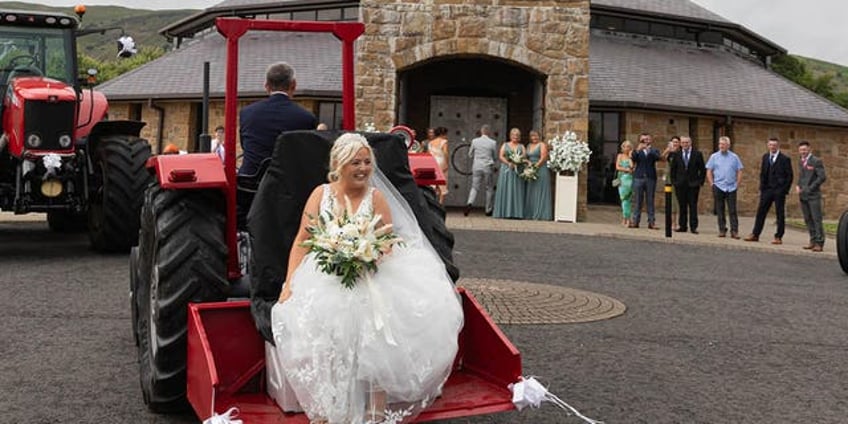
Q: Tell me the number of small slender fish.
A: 0